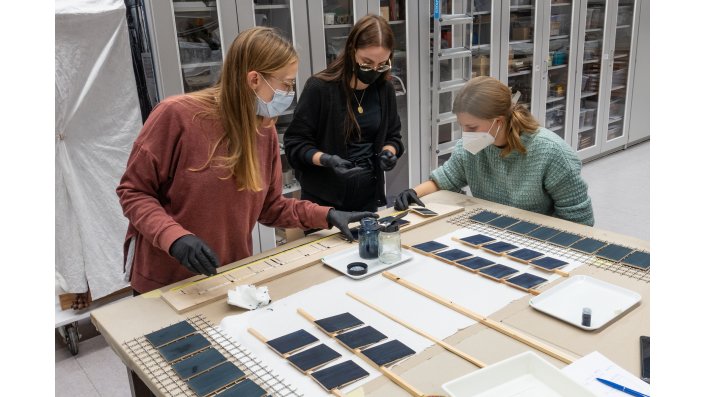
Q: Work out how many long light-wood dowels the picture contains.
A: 6